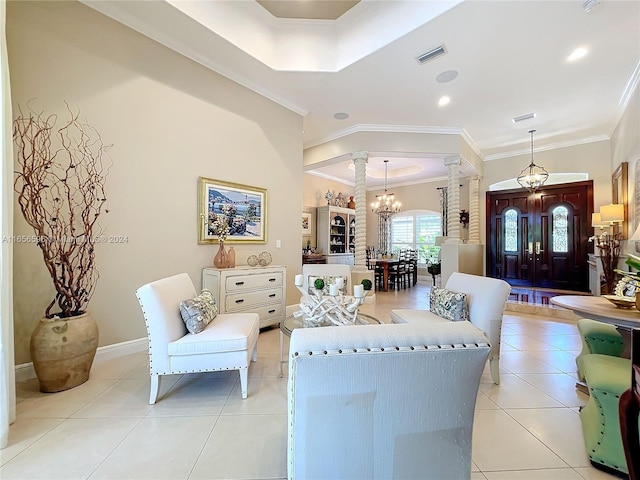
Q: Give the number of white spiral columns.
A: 3